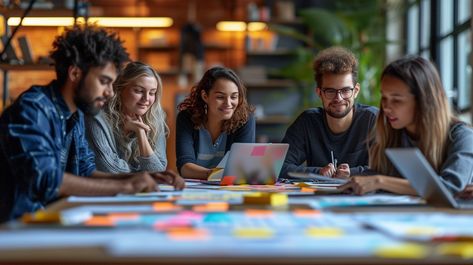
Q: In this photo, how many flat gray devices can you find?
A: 2